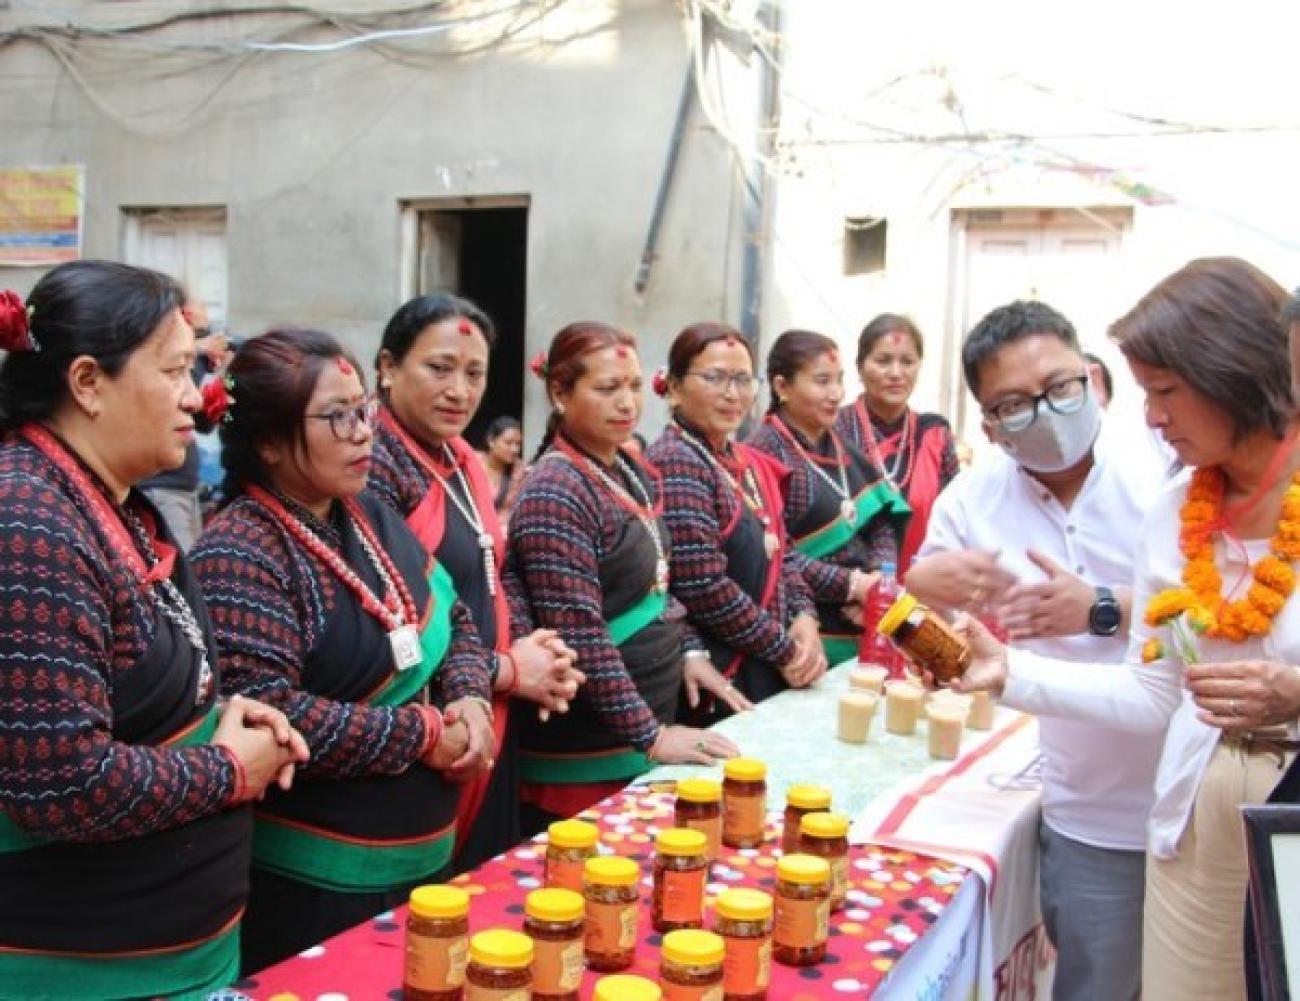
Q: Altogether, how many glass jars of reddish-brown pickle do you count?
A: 15